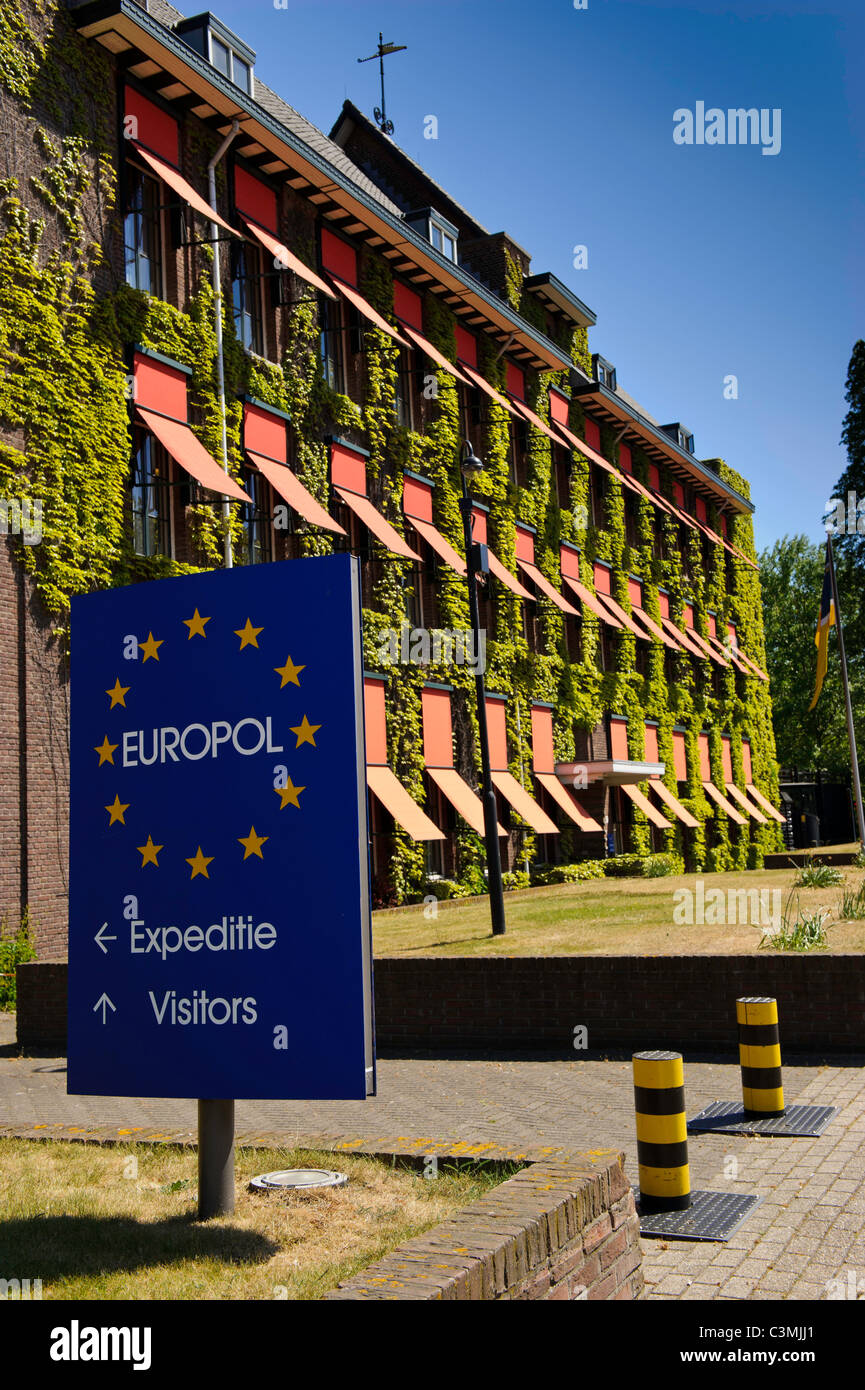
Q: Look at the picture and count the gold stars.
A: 12